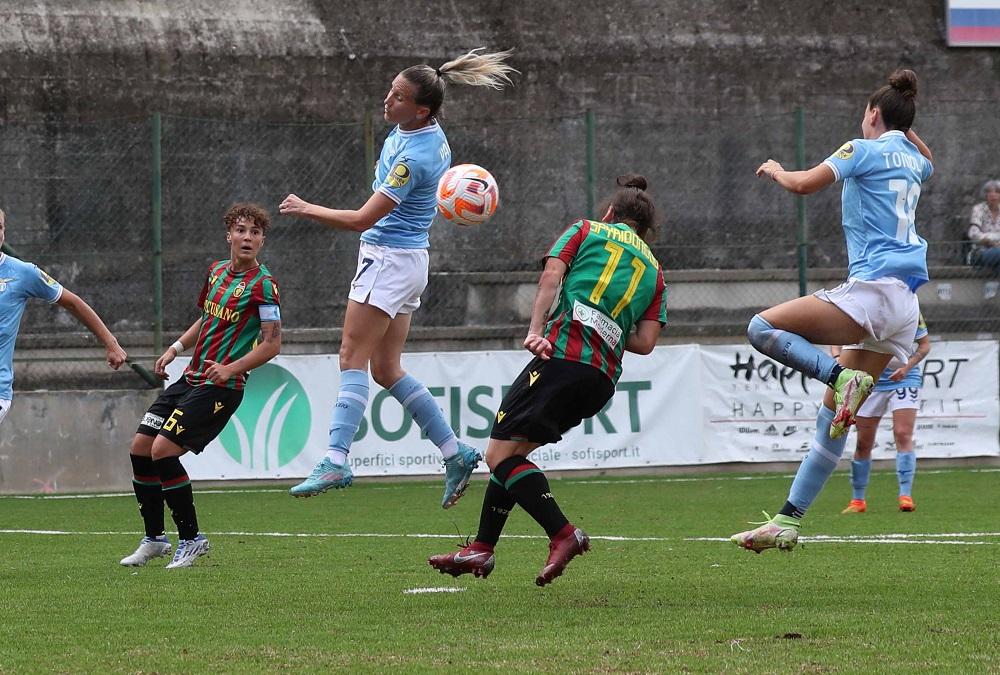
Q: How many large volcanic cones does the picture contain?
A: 0